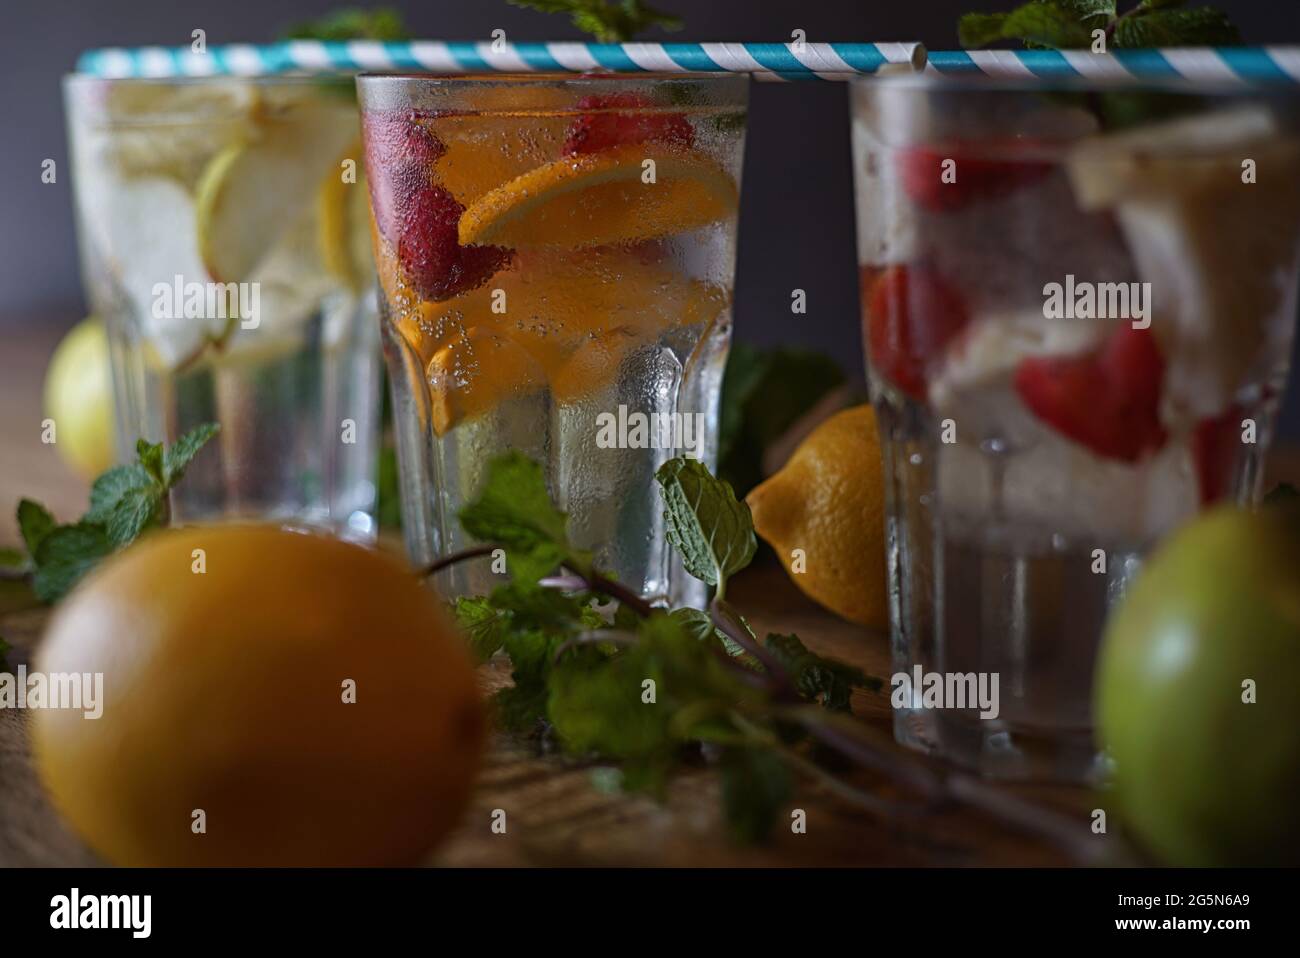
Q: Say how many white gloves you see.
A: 0